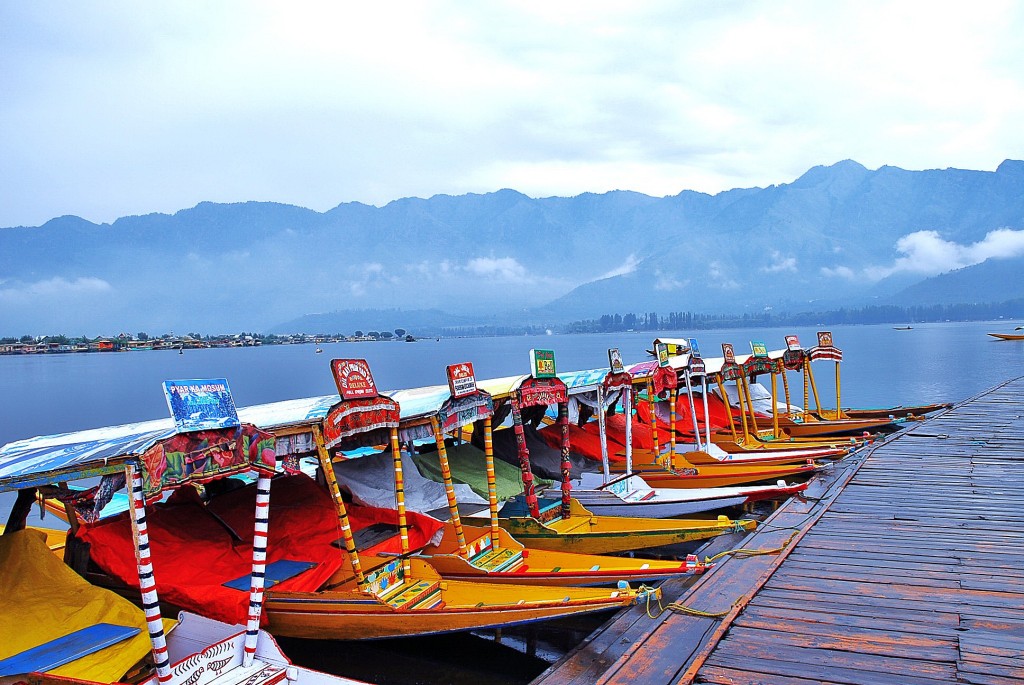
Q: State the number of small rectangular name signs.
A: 11